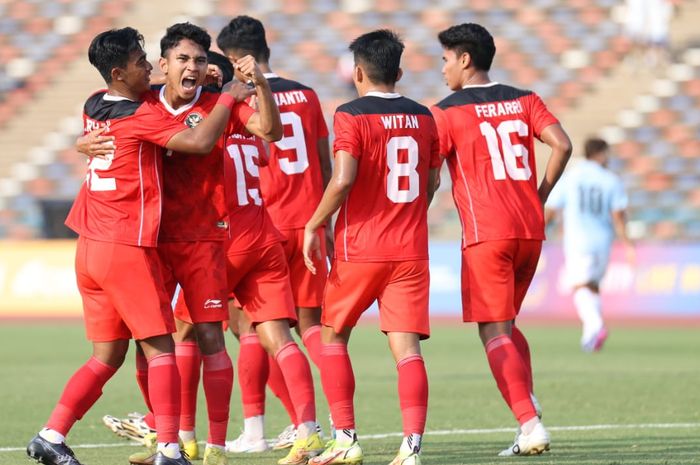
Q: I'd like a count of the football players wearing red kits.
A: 6